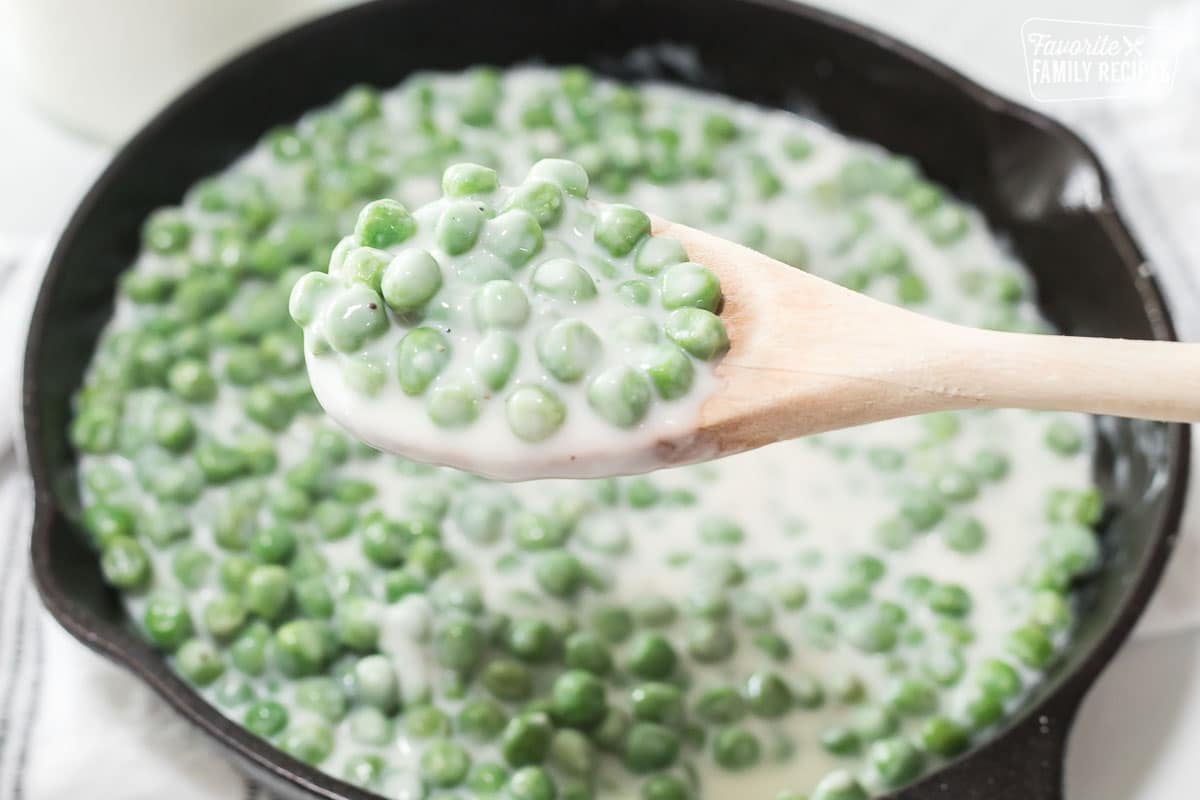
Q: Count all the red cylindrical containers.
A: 0